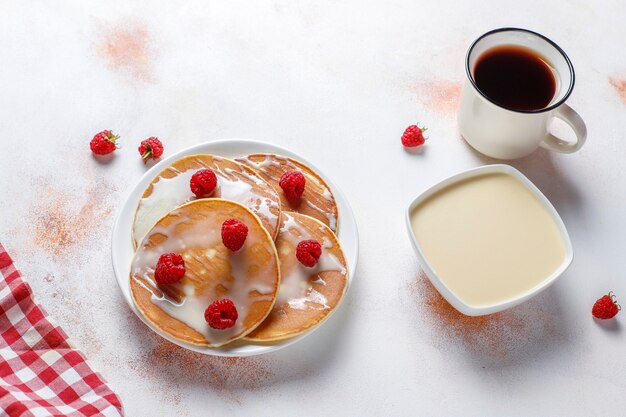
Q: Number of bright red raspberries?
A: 10